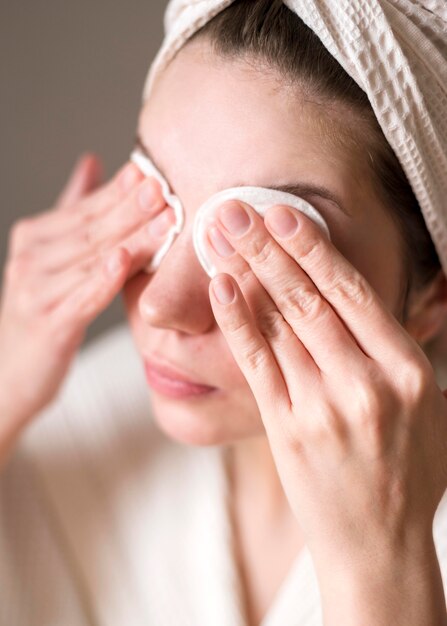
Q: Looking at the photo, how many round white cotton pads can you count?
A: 2